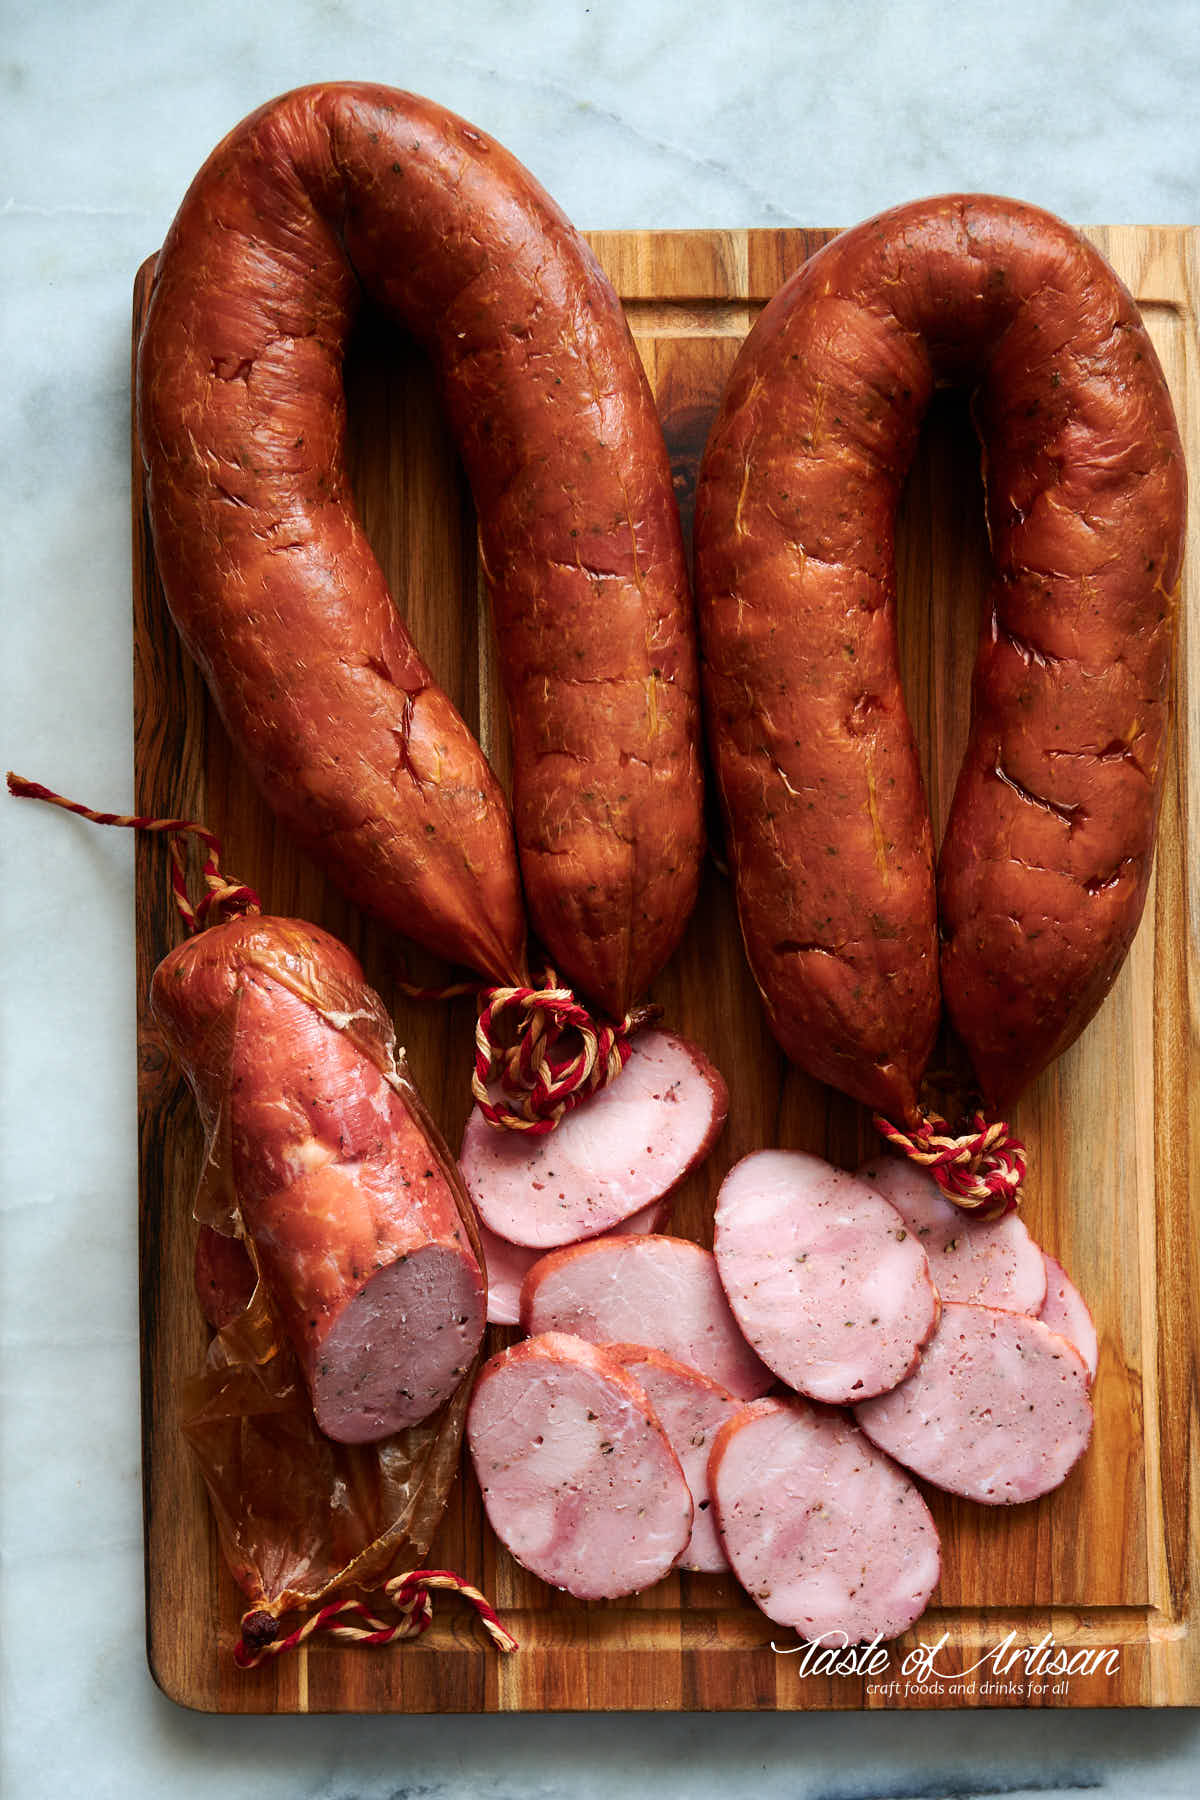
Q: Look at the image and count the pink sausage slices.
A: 10